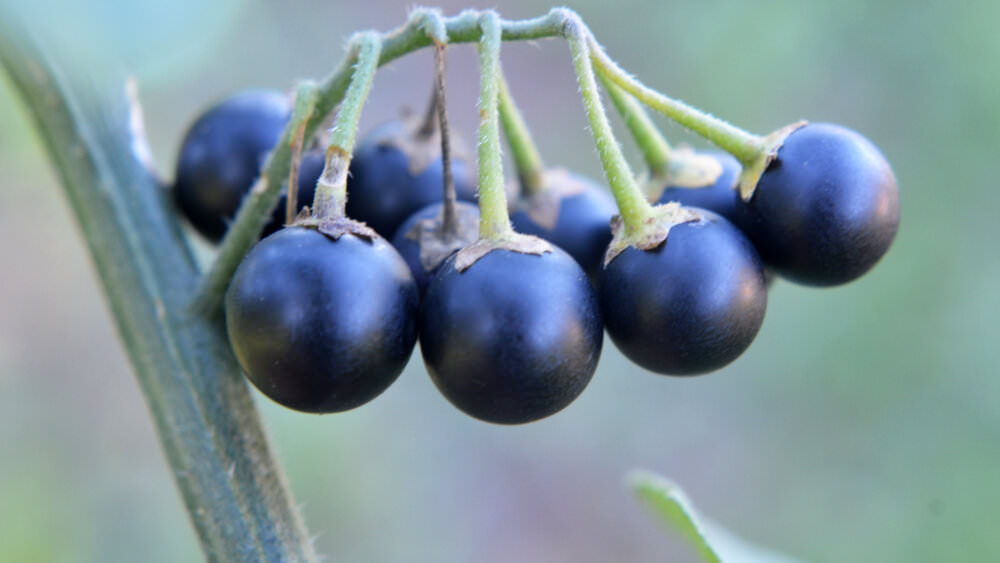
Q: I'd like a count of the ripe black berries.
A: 10